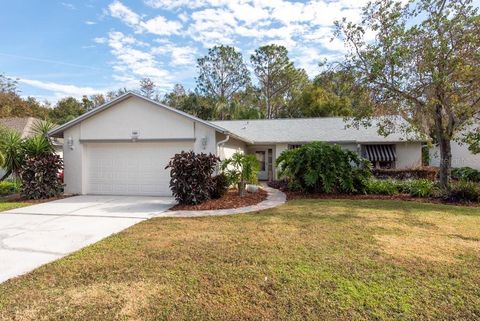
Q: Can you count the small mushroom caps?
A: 0